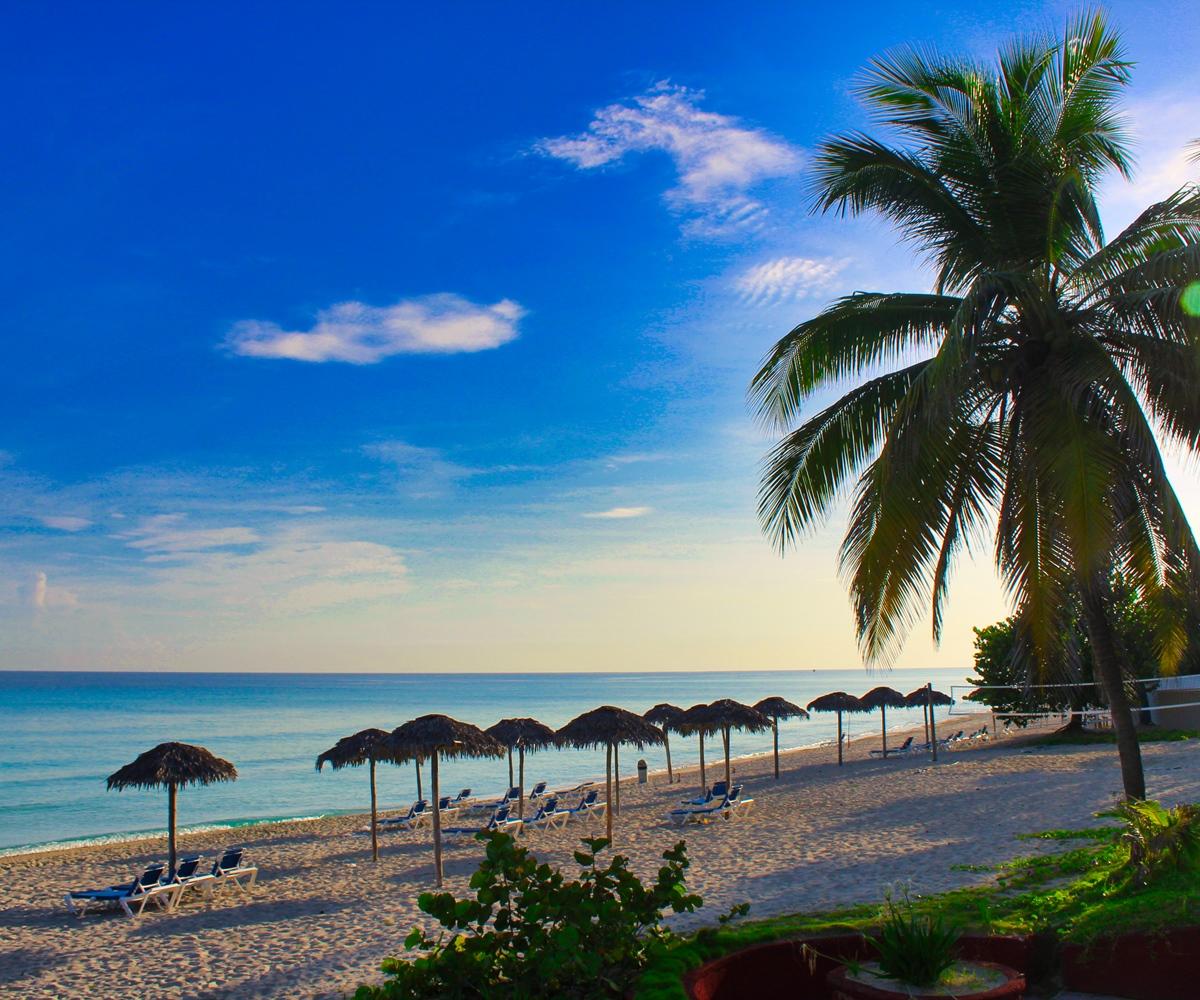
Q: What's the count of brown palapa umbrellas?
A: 12